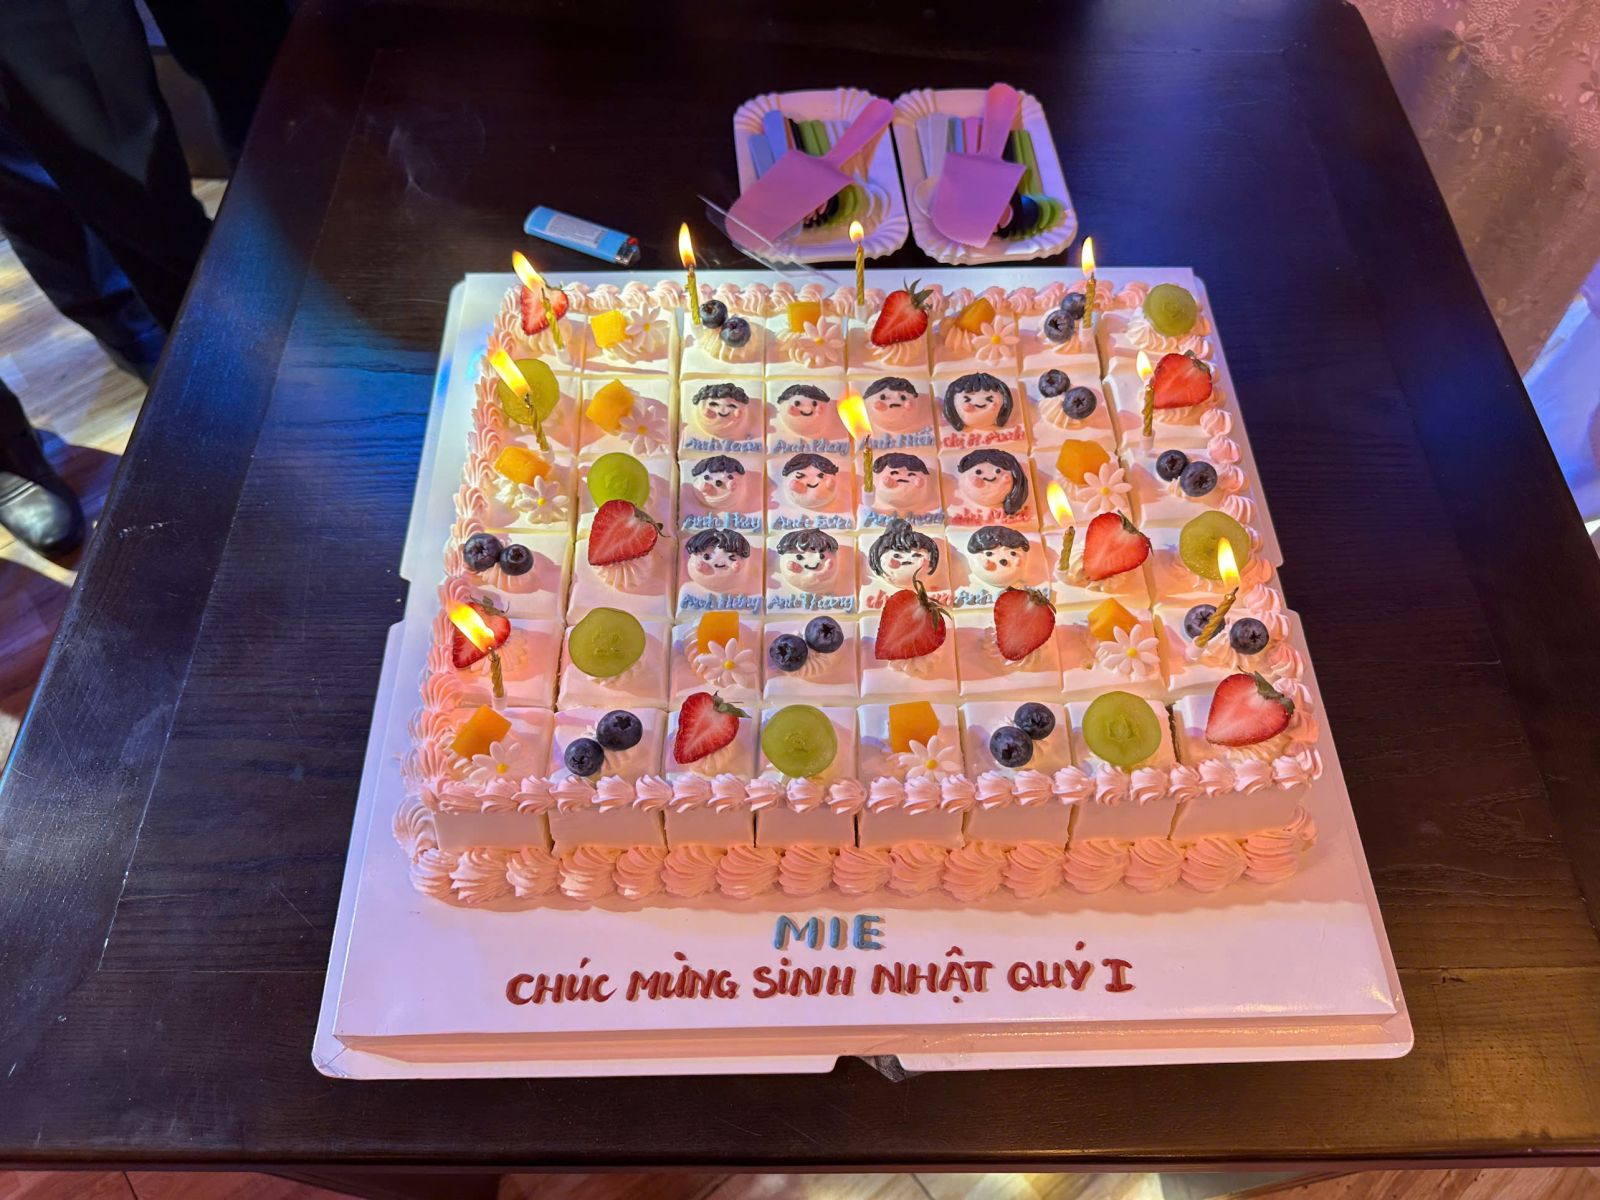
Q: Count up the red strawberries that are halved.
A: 10